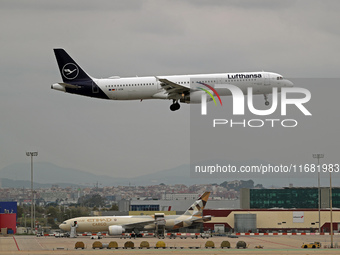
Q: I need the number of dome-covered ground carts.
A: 9